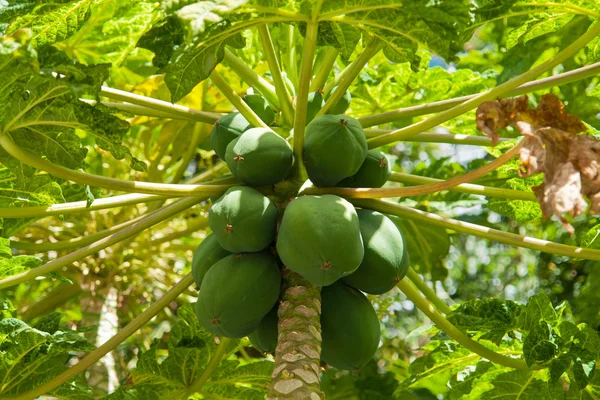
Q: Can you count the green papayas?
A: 14